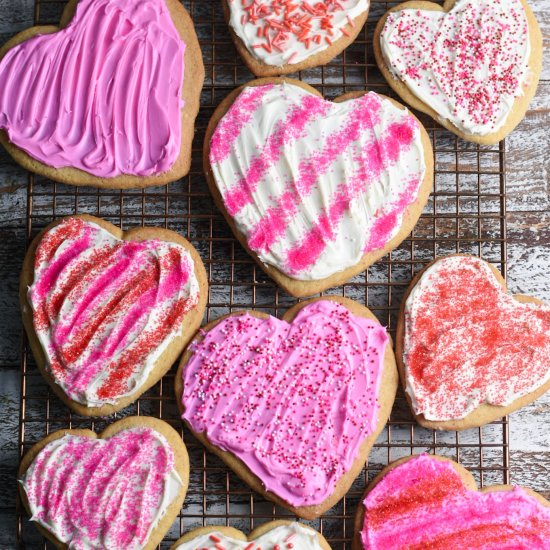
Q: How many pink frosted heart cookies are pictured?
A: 3